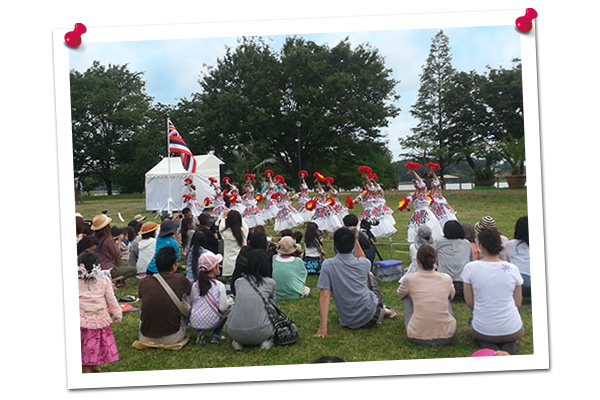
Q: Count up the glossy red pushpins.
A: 2